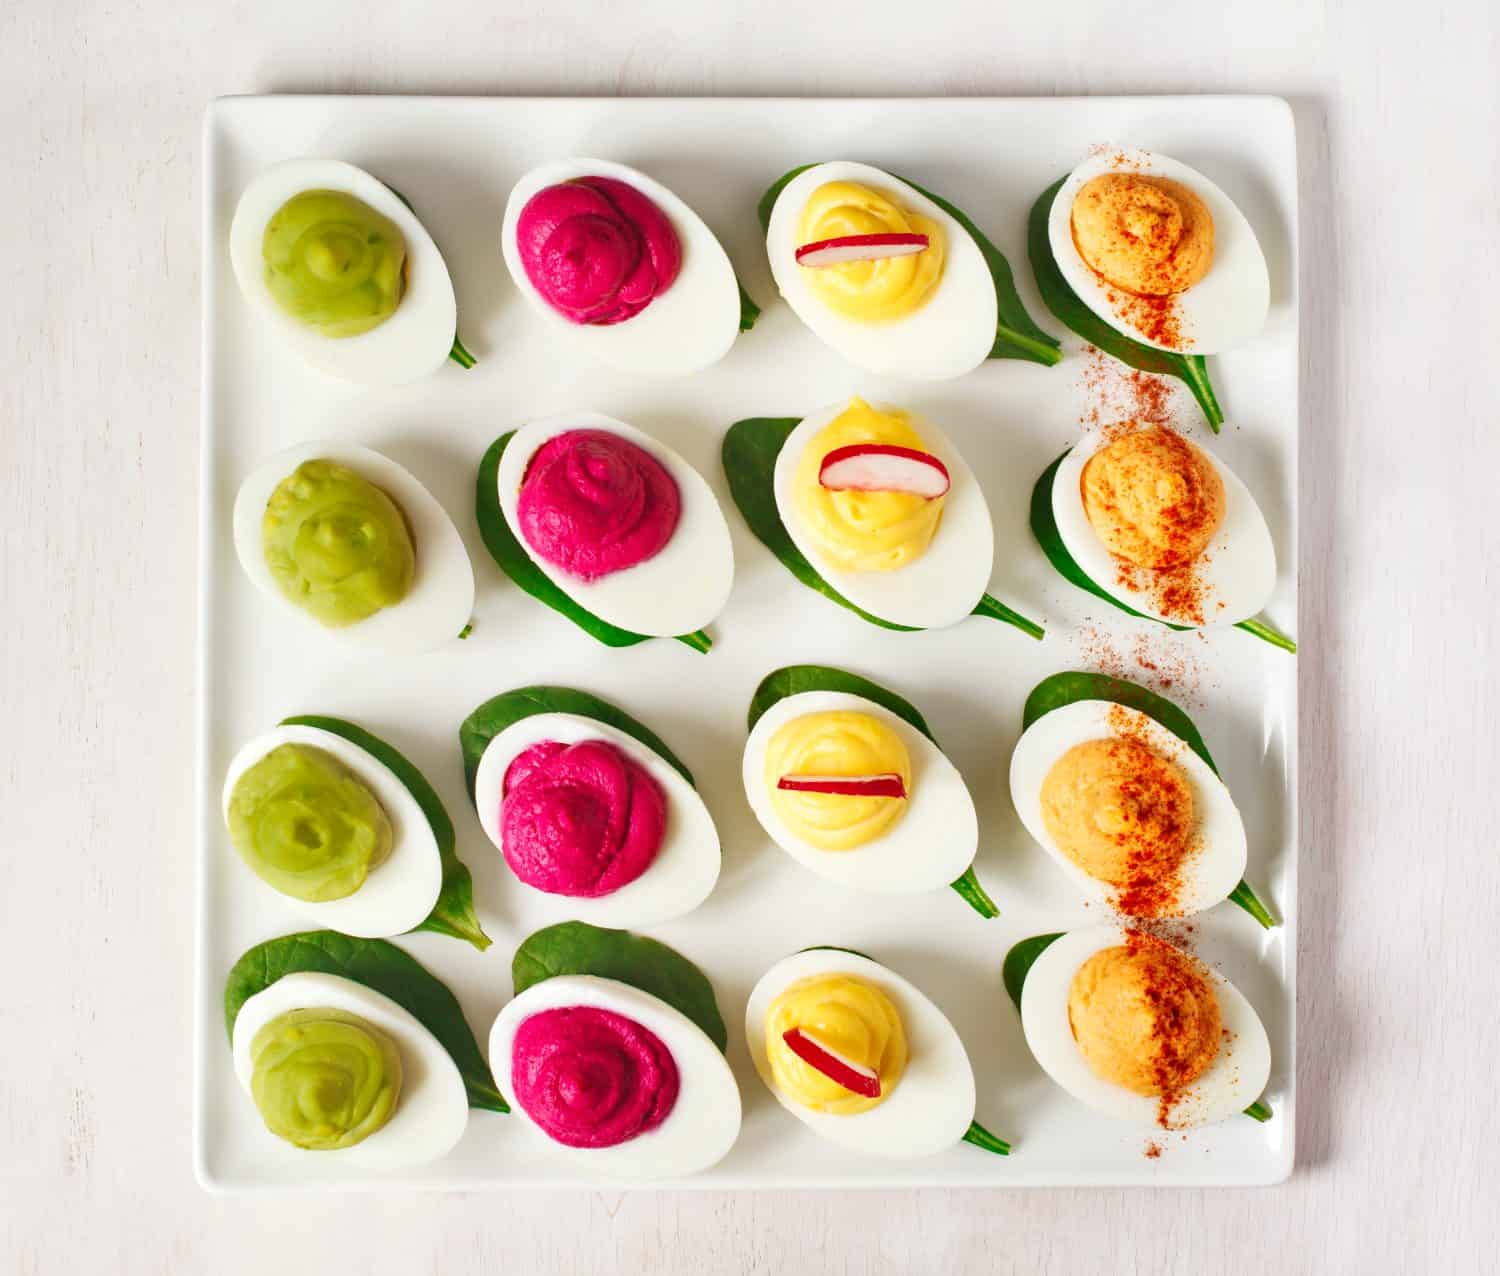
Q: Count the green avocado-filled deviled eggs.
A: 4